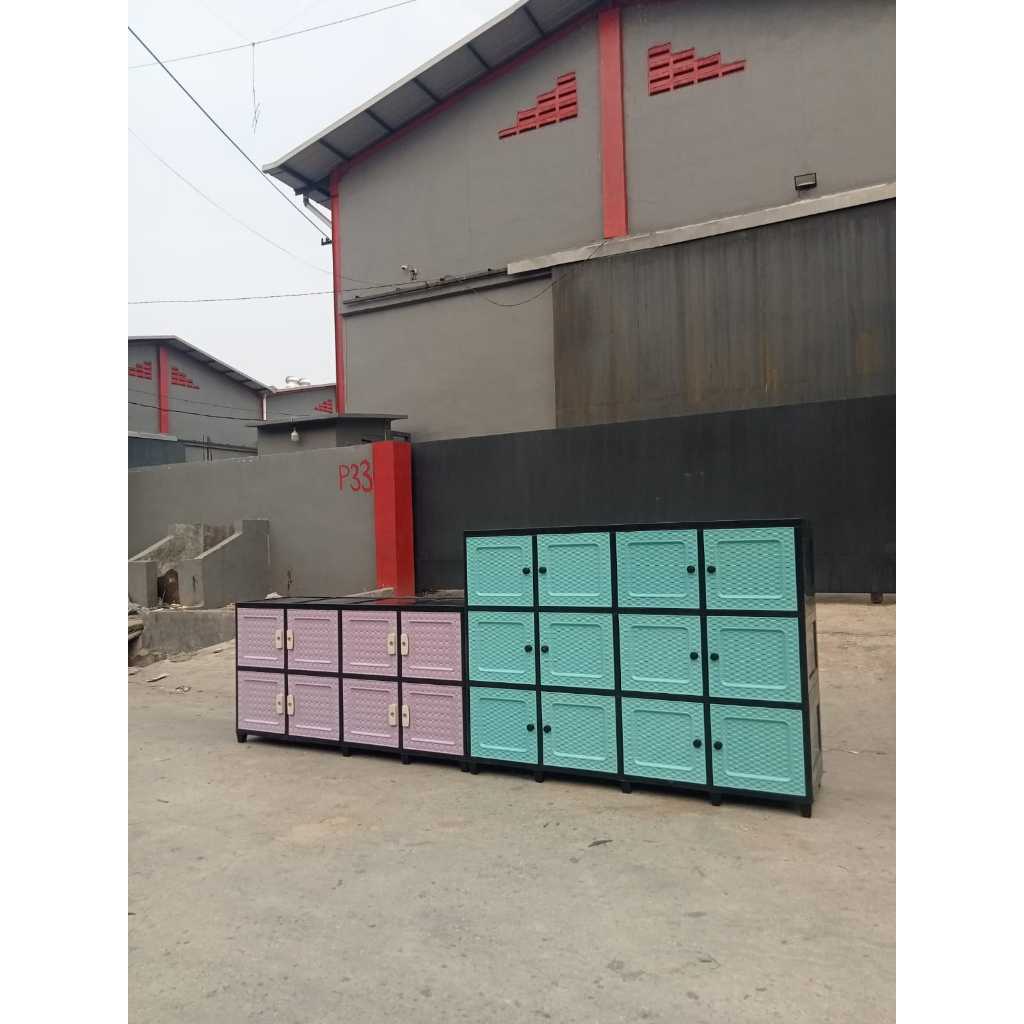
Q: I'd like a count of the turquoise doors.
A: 12